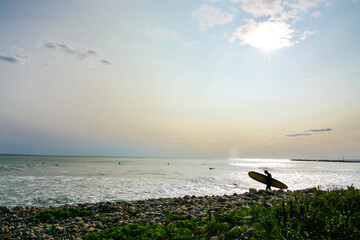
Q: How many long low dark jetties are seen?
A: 1